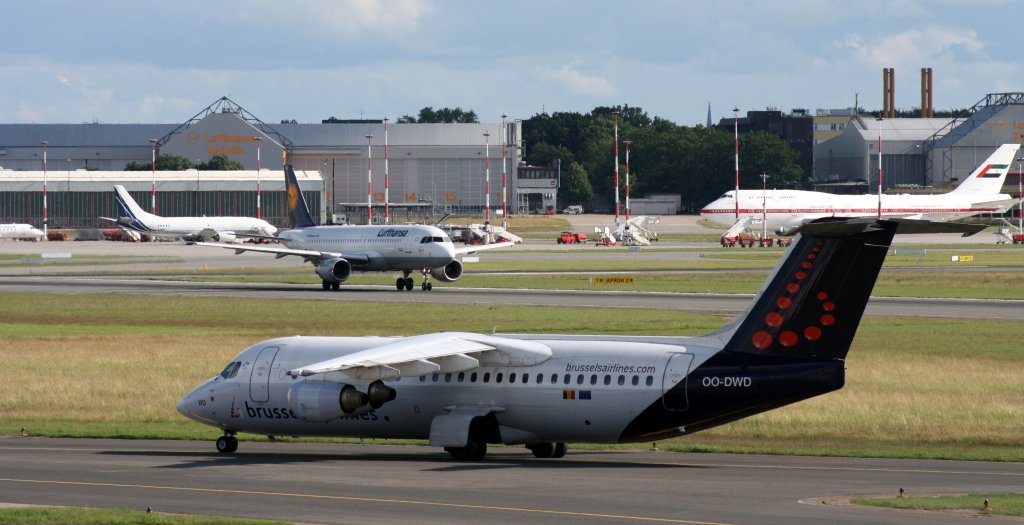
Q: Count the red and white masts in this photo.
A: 13